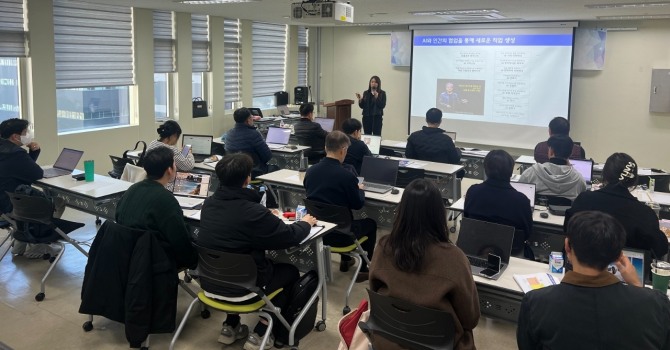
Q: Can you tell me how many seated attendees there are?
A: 15